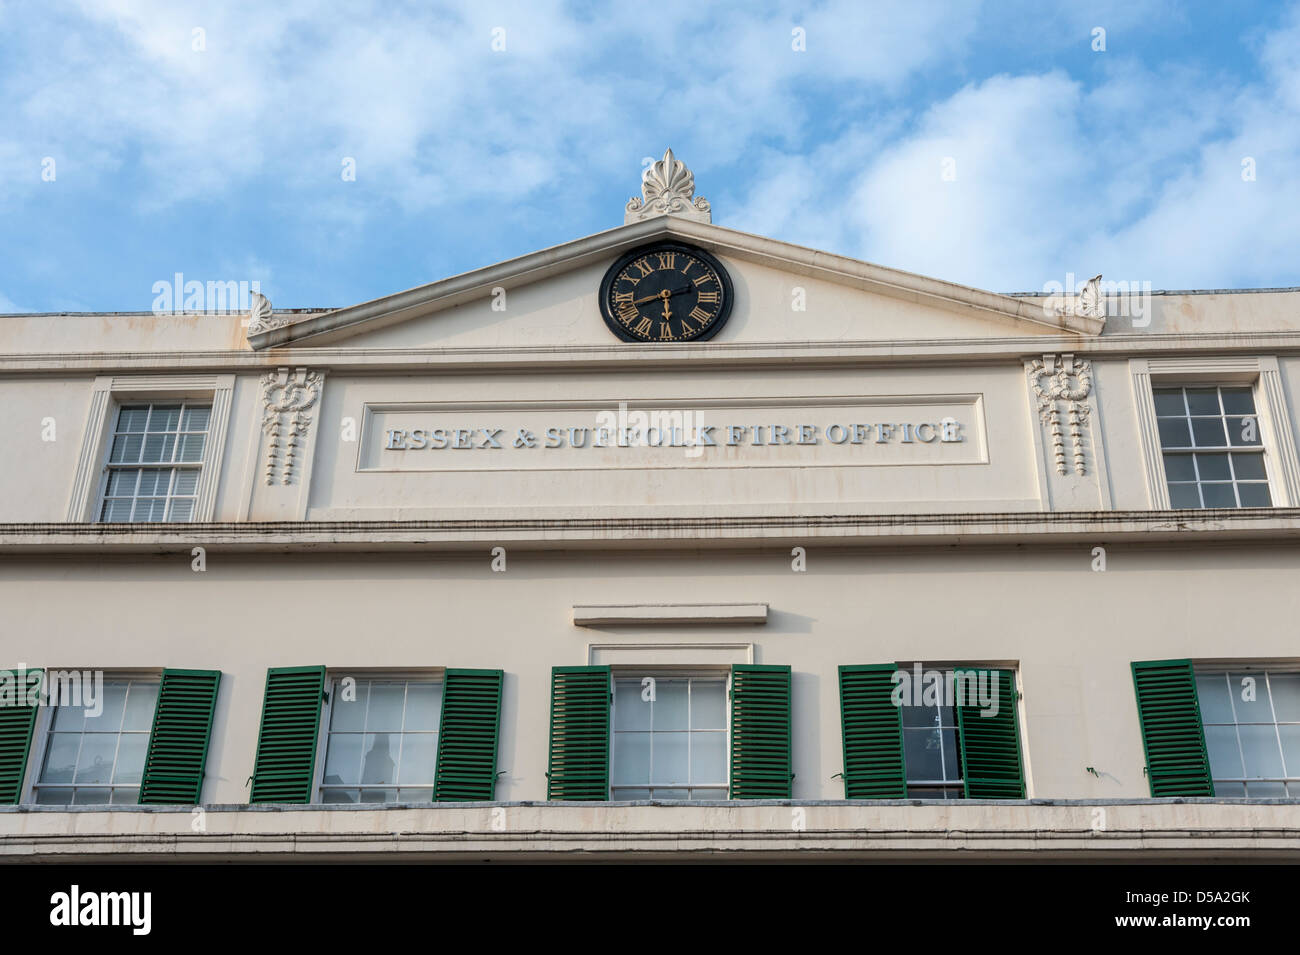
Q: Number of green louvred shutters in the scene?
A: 9